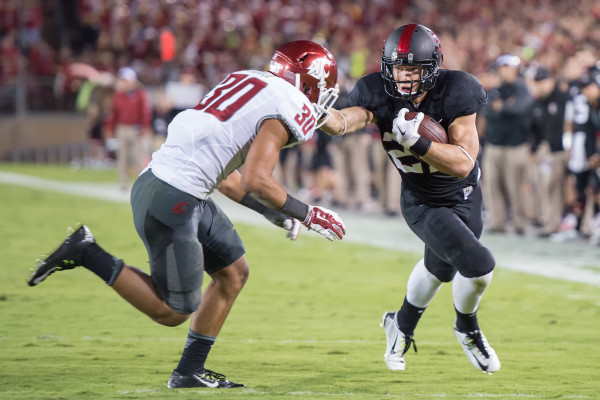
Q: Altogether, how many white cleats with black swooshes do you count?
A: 2